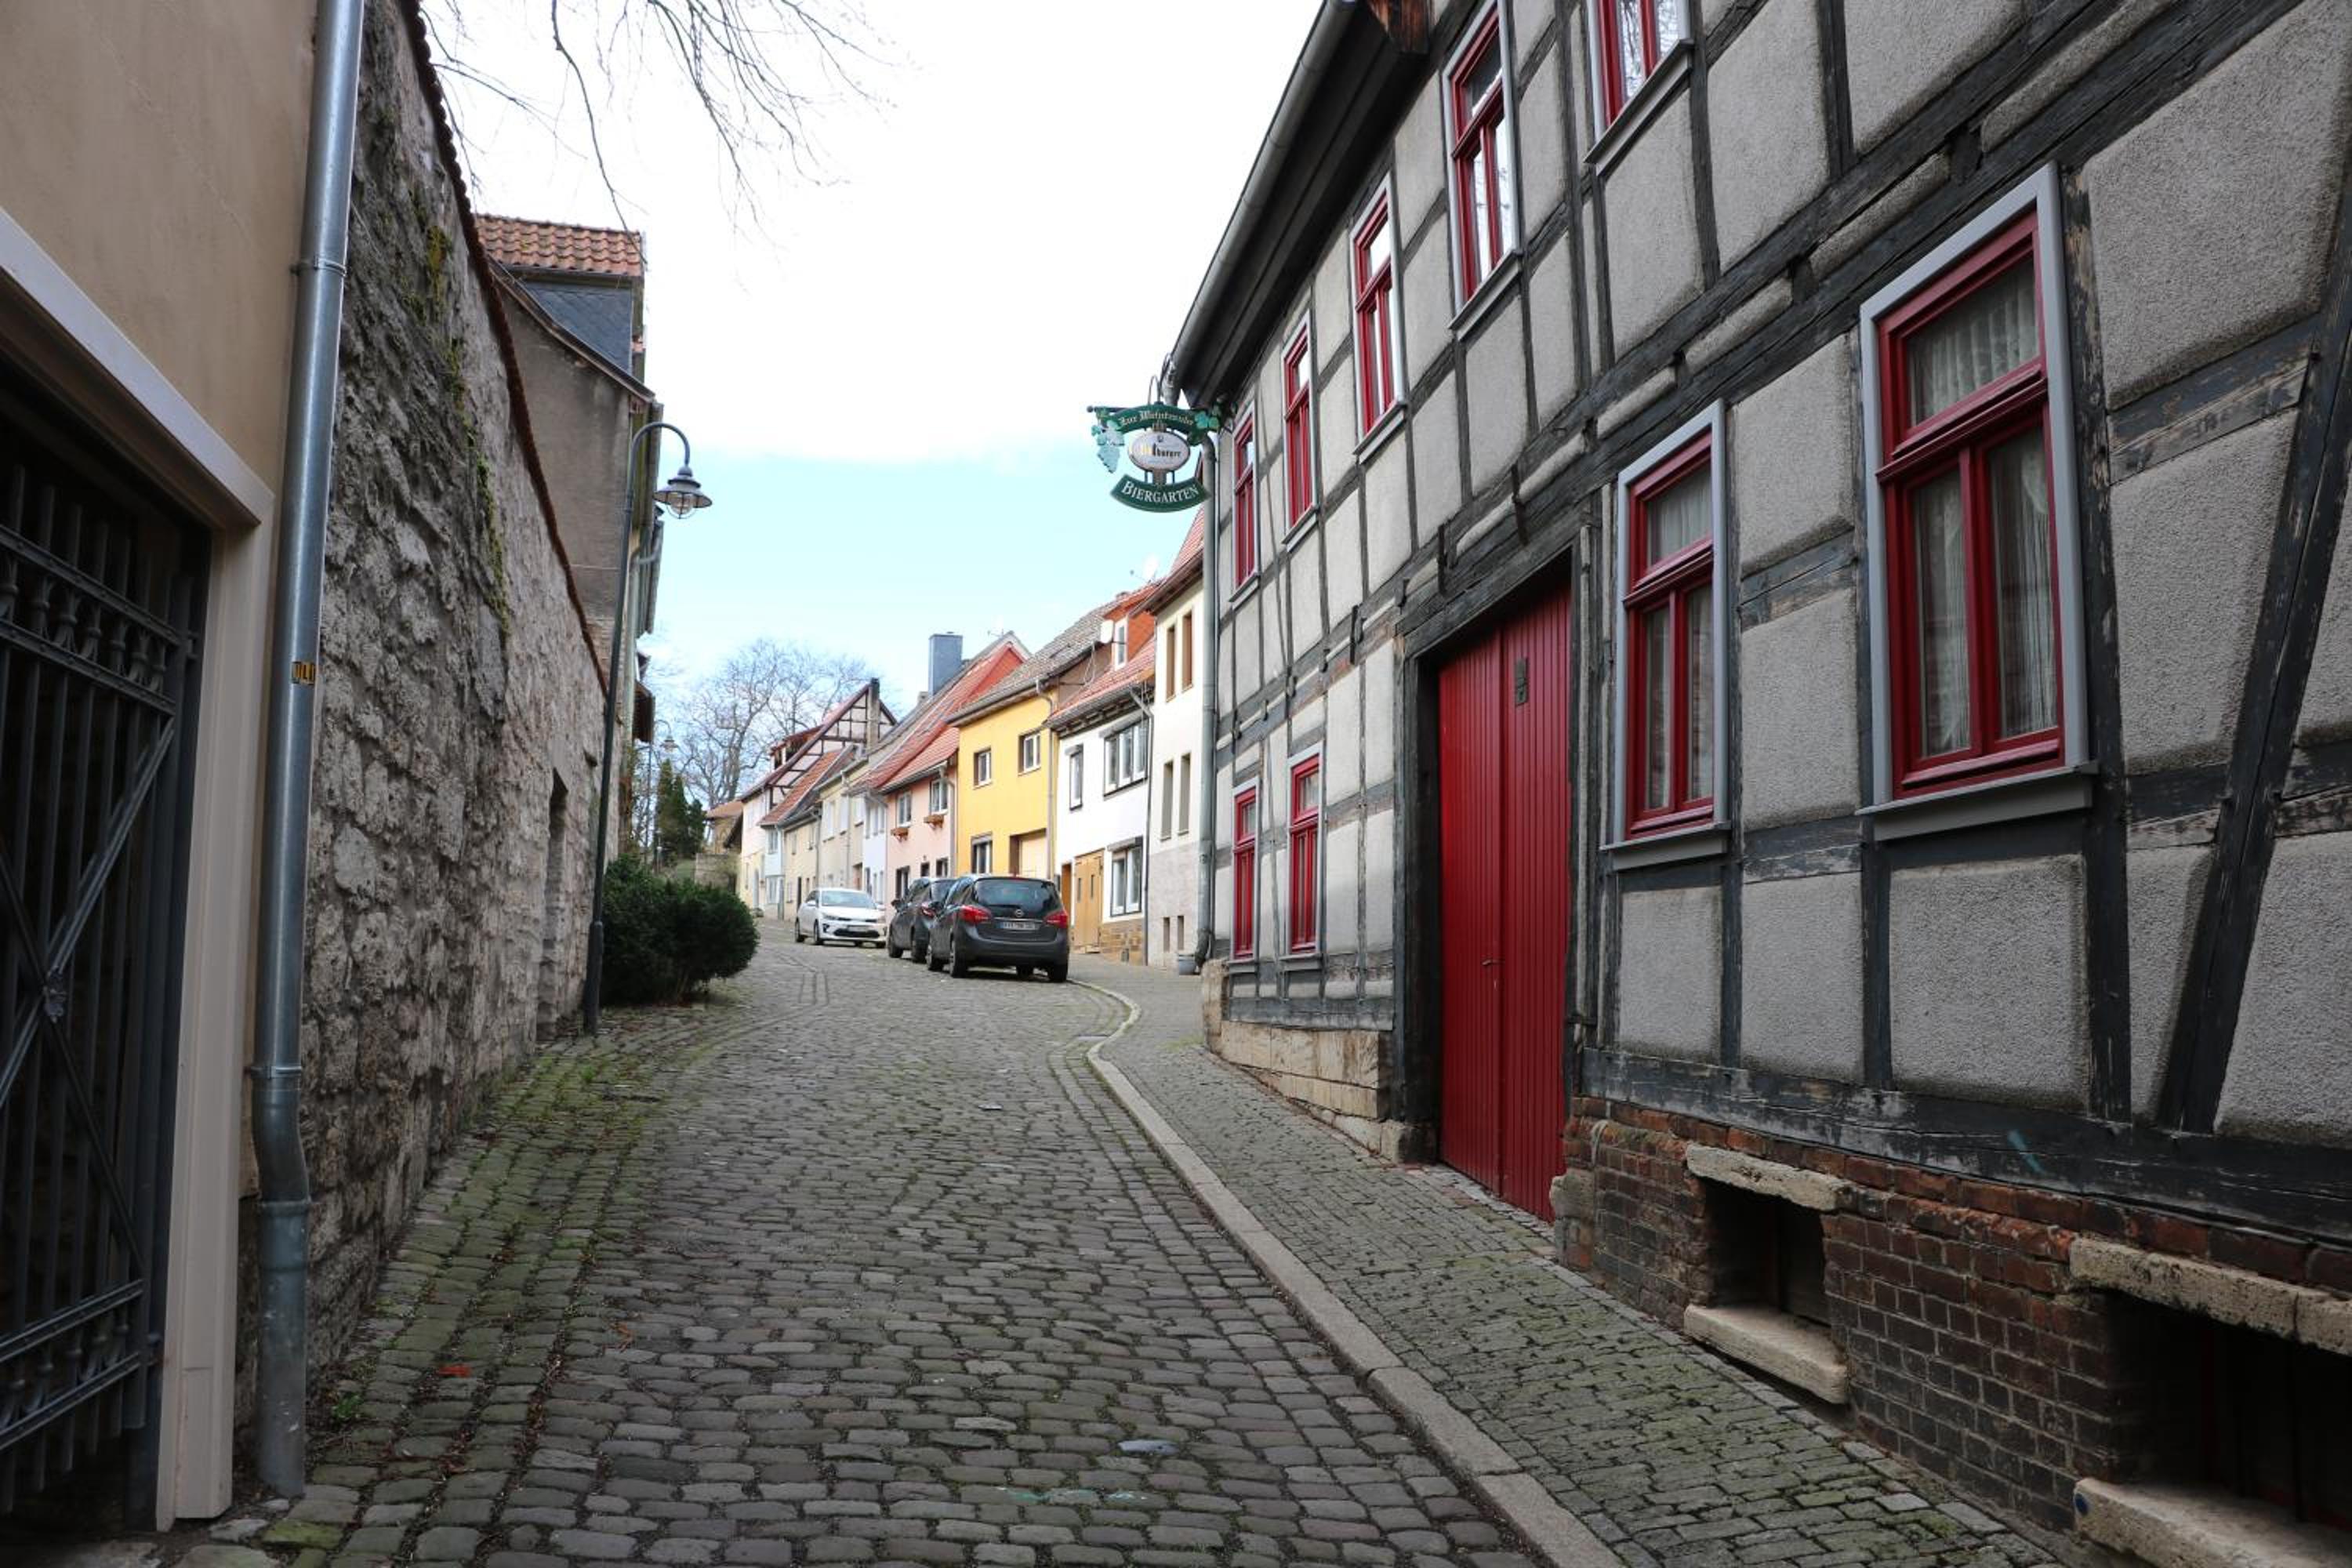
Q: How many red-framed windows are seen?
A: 9